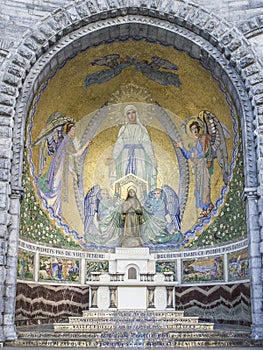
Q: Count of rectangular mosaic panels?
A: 6